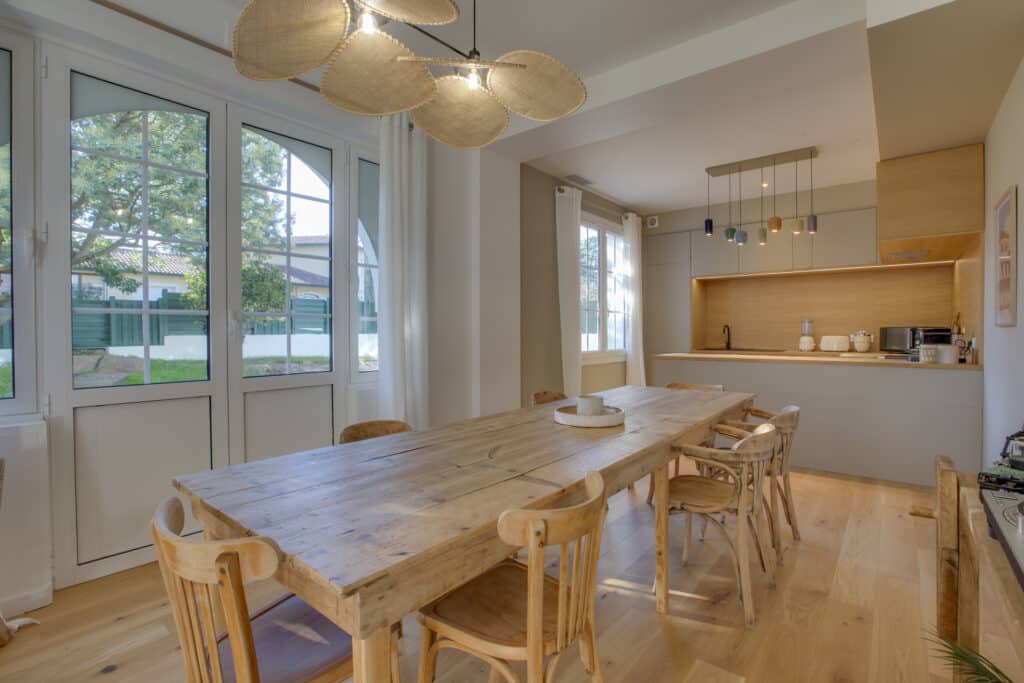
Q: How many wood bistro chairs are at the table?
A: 7